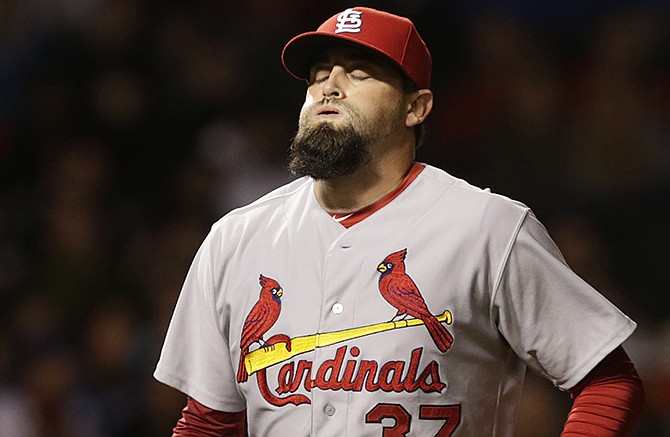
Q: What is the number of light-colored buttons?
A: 2